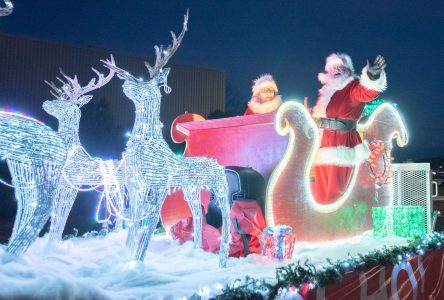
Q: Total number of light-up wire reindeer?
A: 3